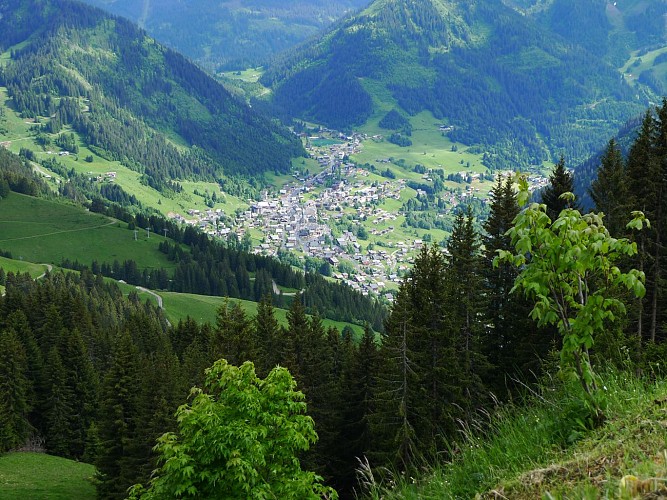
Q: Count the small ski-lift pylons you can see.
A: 3